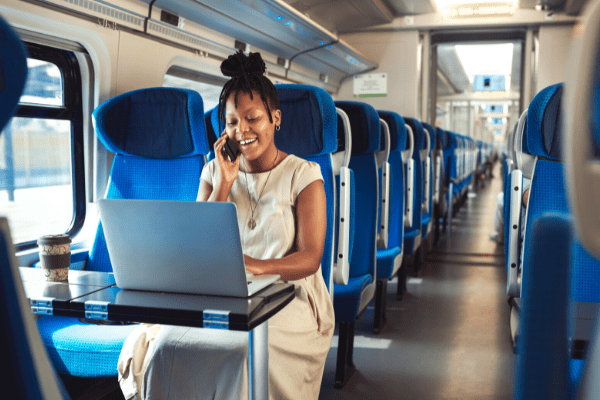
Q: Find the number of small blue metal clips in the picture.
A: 3